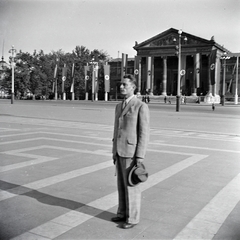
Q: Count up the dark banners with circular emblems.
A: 6